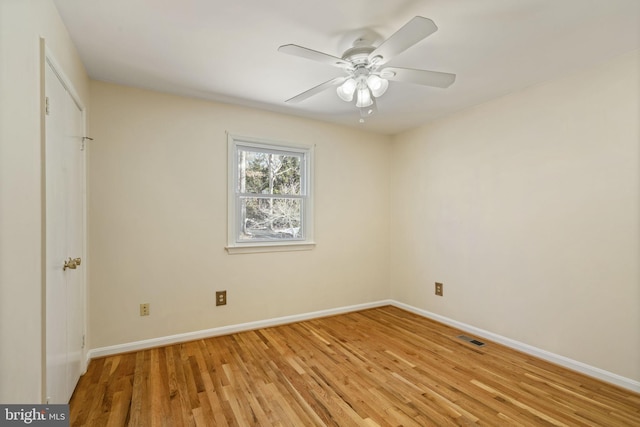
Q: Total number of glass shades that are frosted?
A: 3